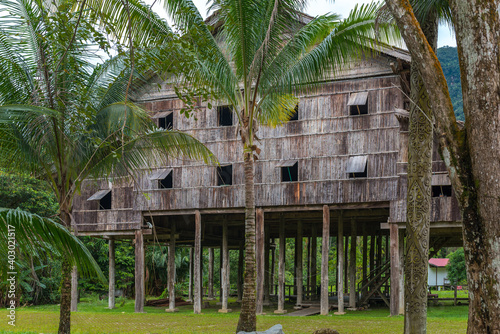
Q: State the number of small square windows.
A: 10